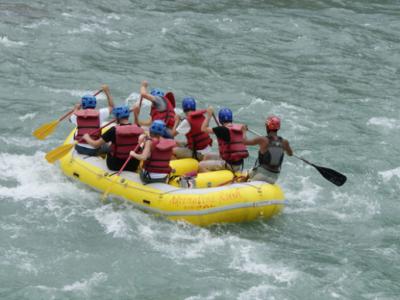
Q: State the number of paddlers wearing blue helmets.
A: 6